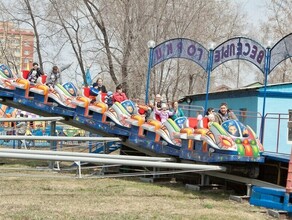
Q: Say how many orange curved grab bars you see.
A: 8